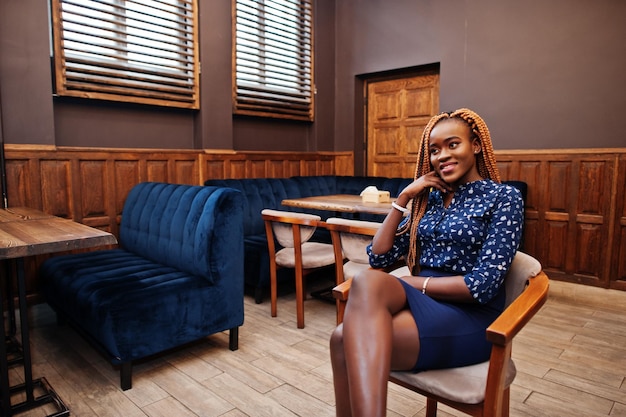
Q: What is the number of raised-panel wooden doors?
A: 1